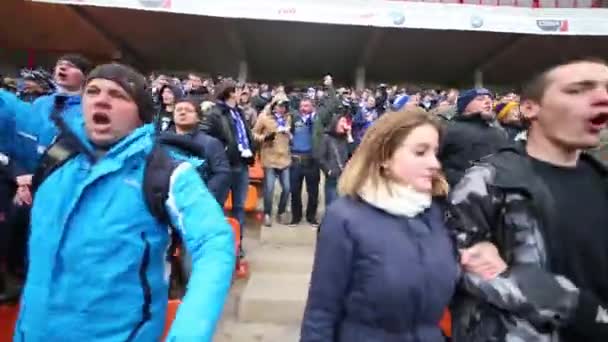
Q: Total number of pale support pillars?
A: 3